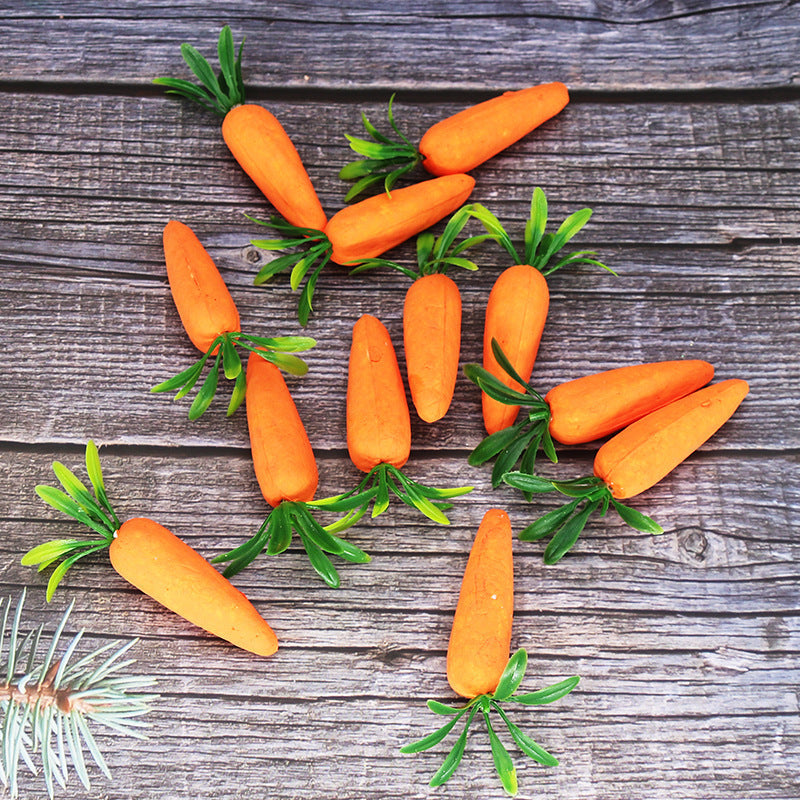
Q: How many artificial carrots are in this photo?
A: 12